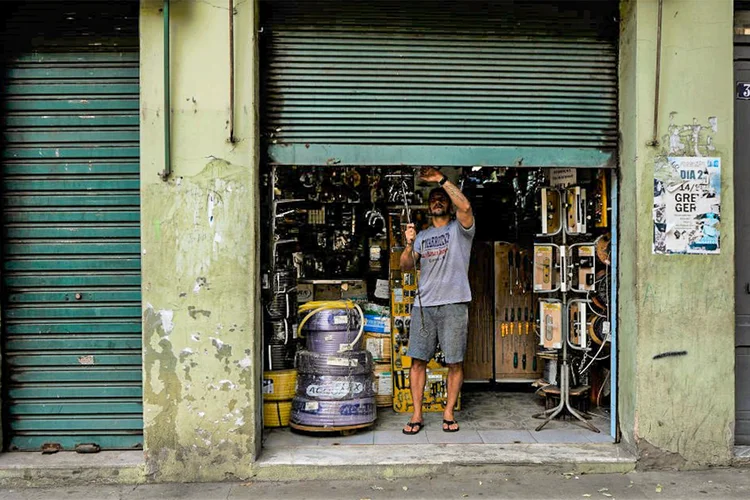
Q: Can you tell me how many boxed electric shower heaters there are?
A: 0